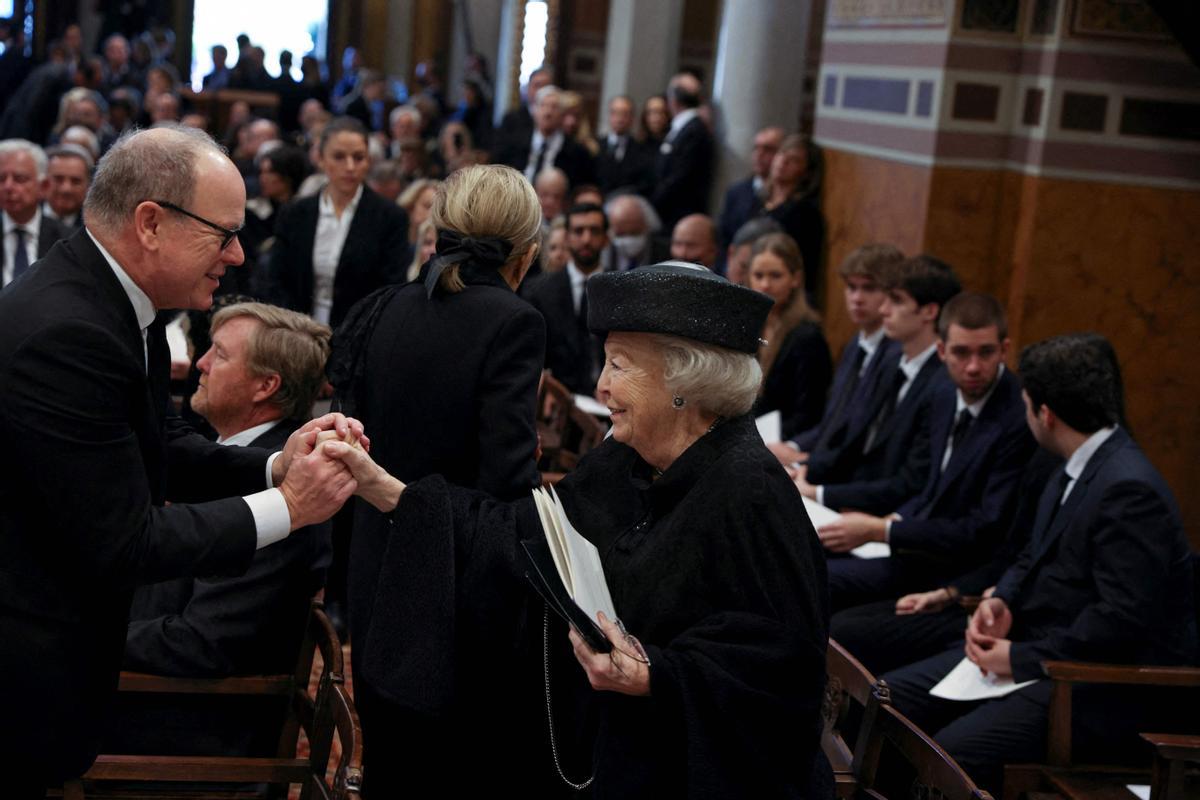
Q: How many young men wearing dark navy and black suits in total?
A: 4